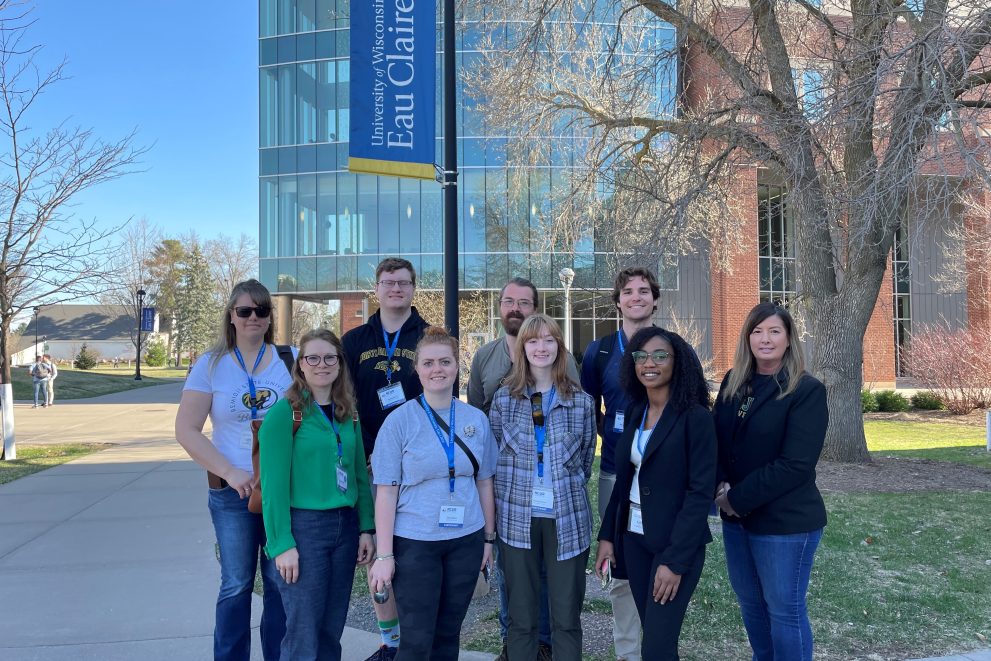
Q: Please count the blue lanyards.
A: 7